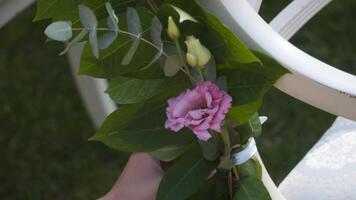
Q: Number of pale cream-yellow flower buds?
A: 2